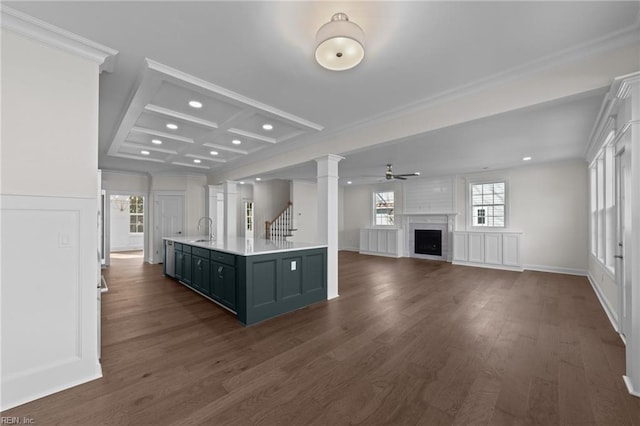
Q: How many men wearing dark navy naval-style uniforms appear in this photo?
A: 0